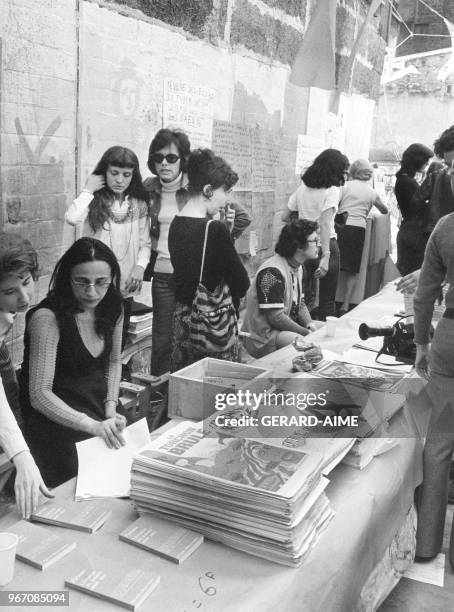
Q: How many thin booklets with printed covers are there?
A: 4